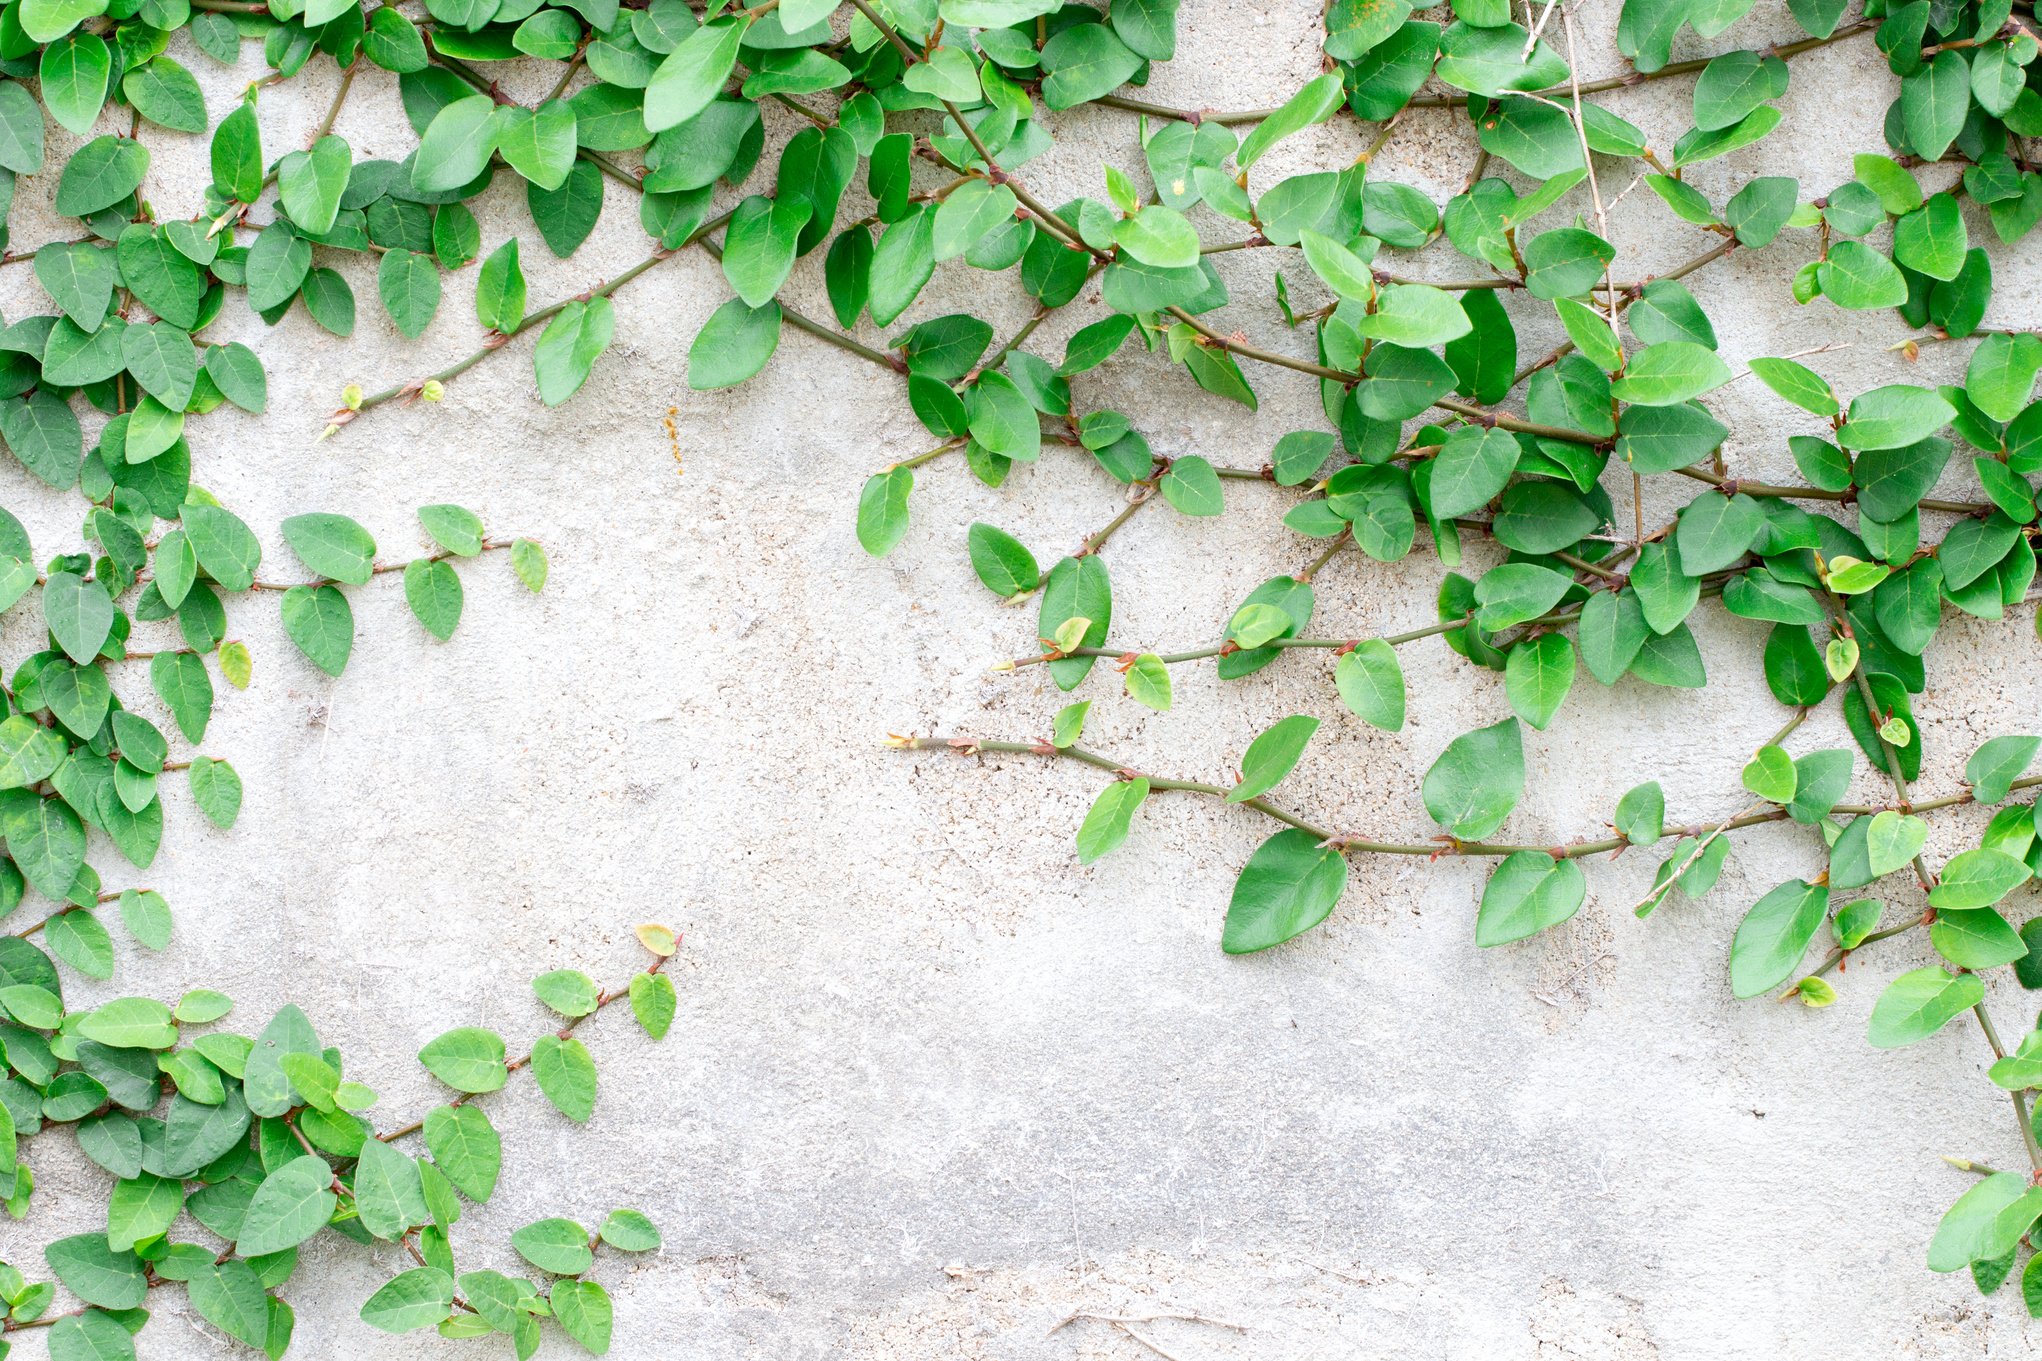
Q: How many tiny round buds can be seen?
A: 2